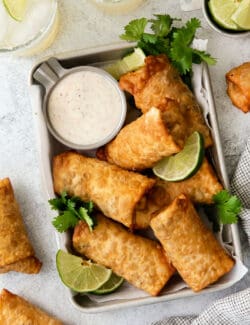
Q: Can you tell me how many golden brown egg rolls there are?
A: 9